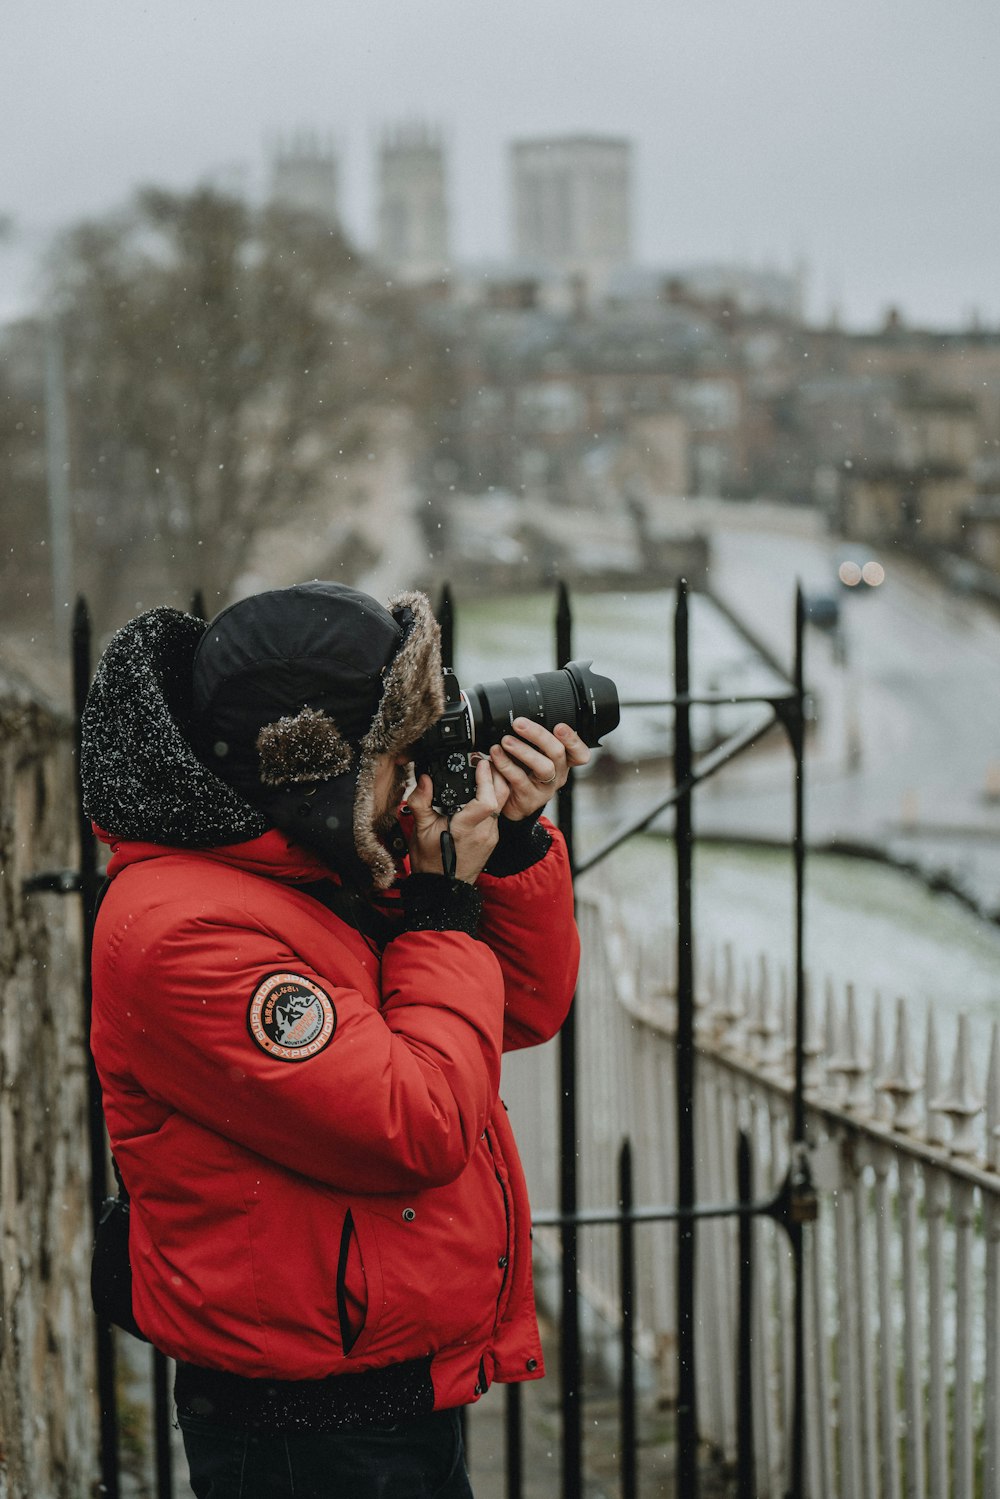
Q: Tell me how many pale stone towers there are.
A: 3